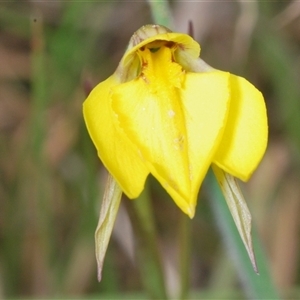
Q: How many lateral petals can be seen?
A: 2